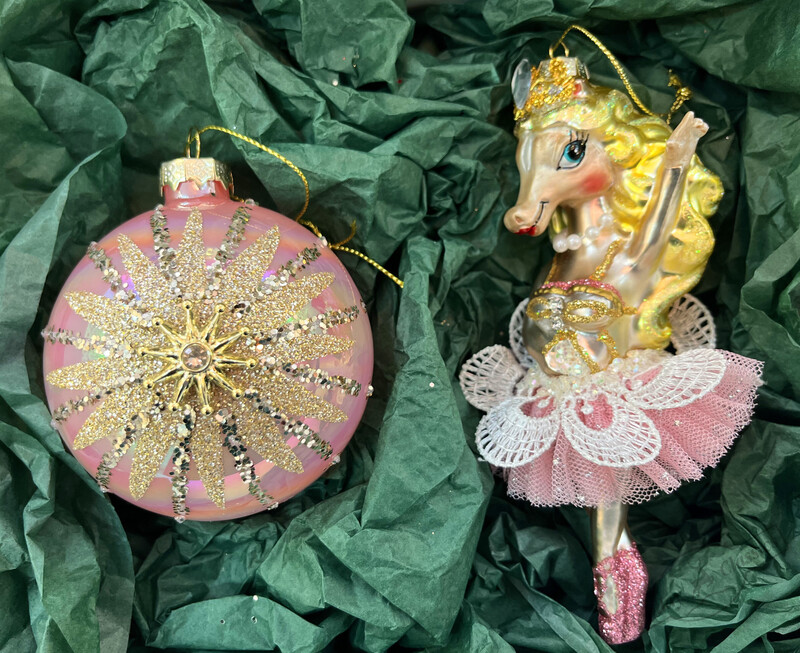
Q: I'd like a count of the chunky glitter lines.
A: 12